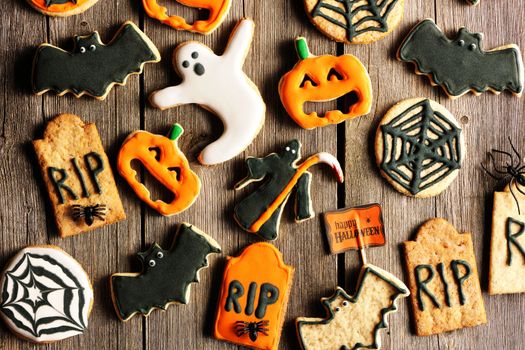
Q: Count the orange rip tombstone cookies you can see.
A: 1